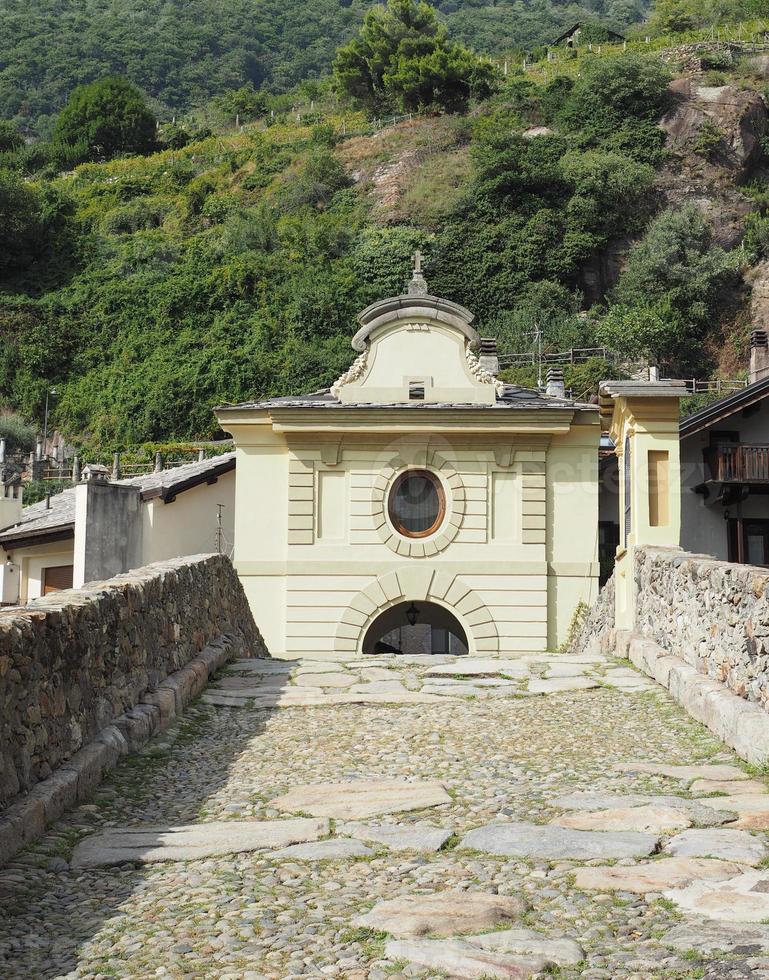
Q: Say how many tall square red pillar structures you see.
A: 0